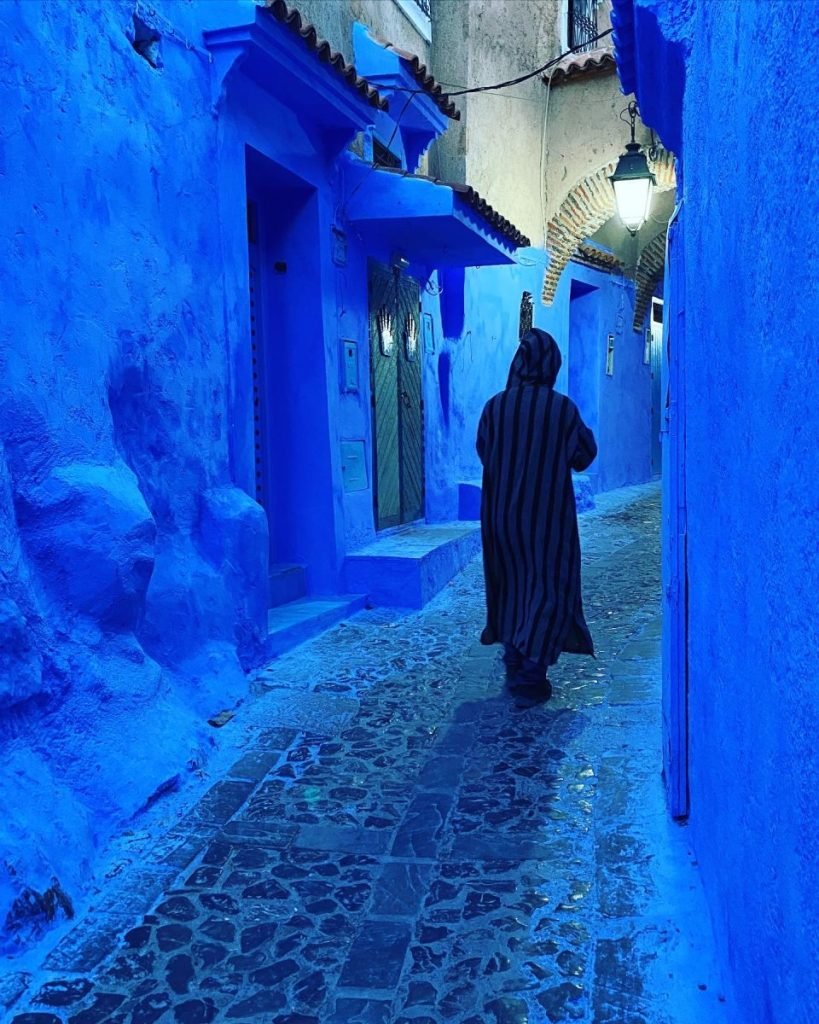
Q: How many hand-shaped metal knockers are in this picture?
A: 2